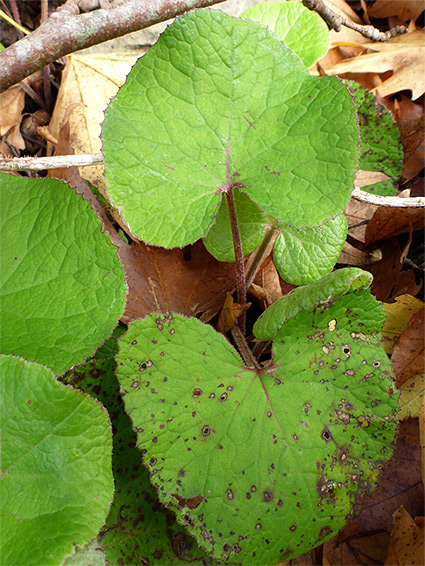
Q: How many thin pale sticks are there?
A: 2